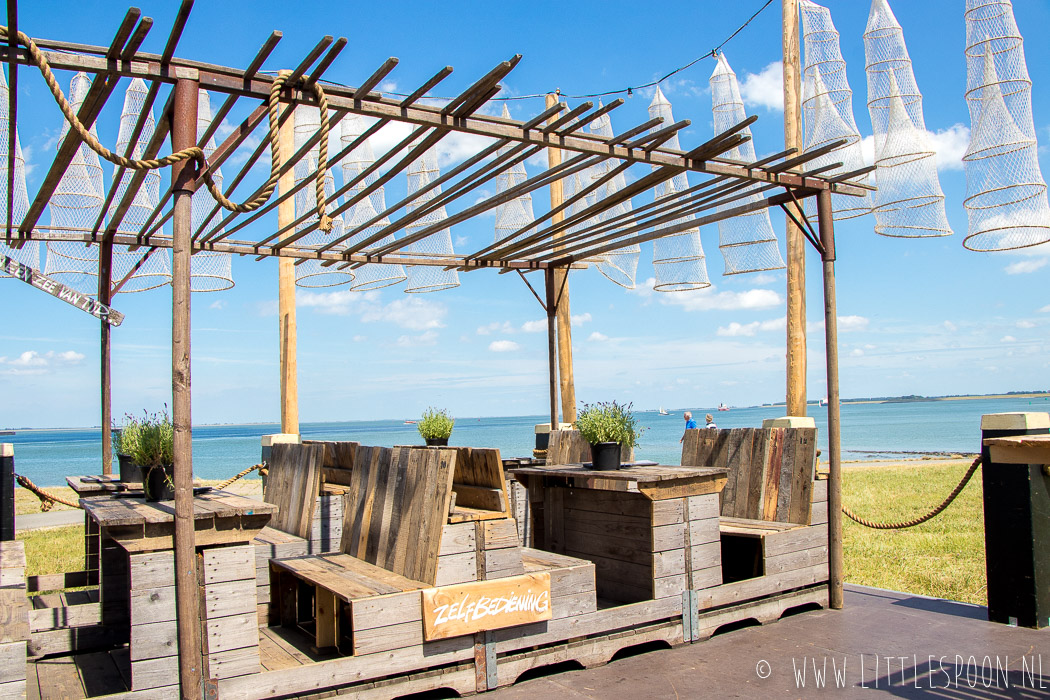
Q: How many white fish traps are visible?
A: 15